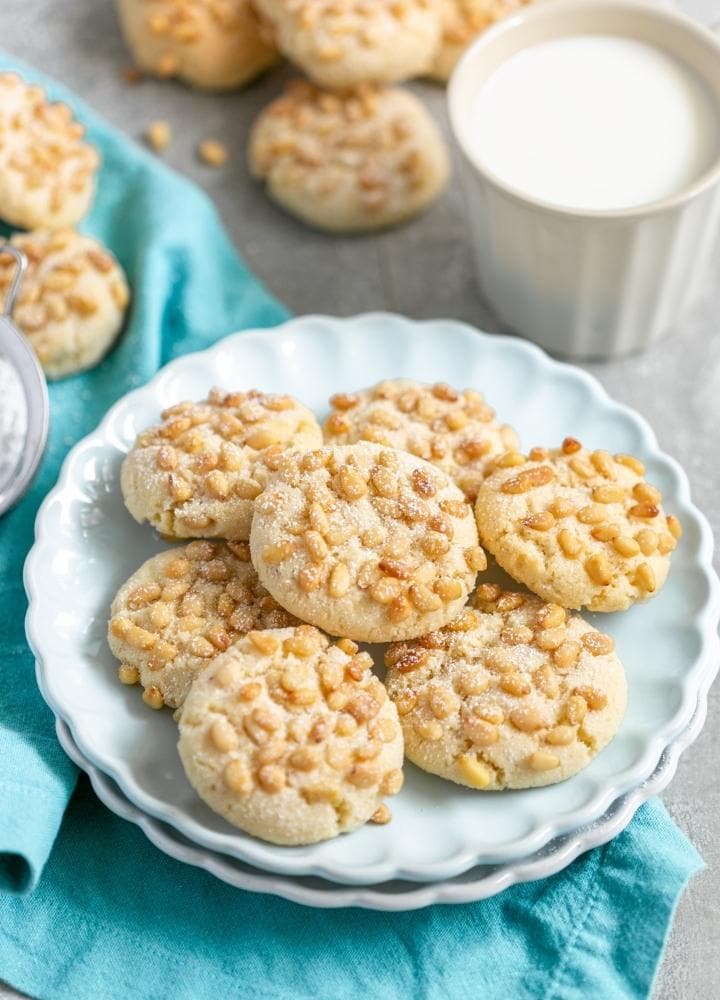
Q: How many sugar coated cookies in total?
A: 13